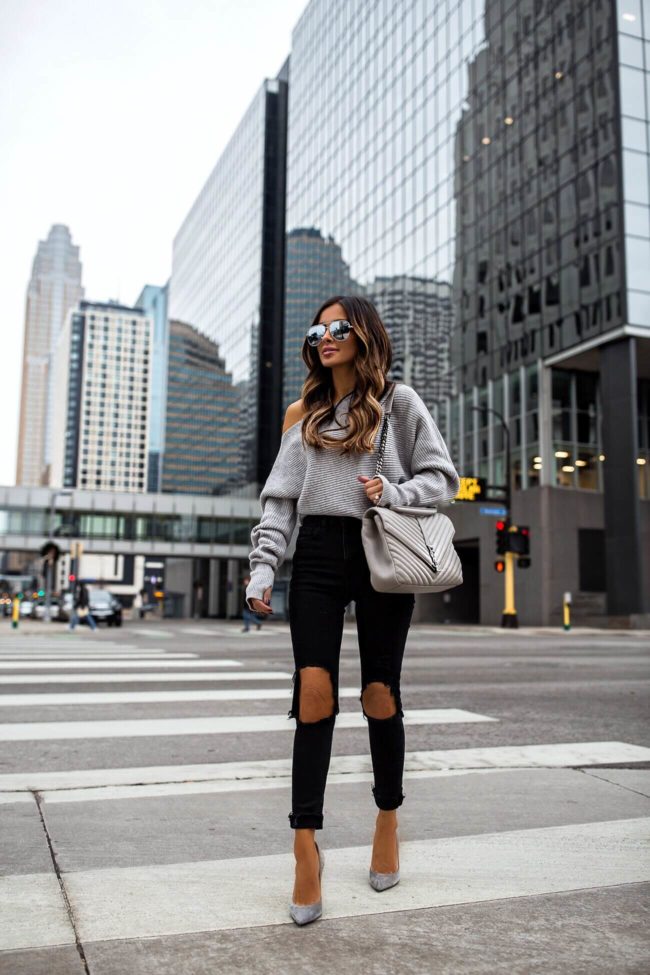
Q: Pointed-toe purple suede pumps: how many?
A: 0